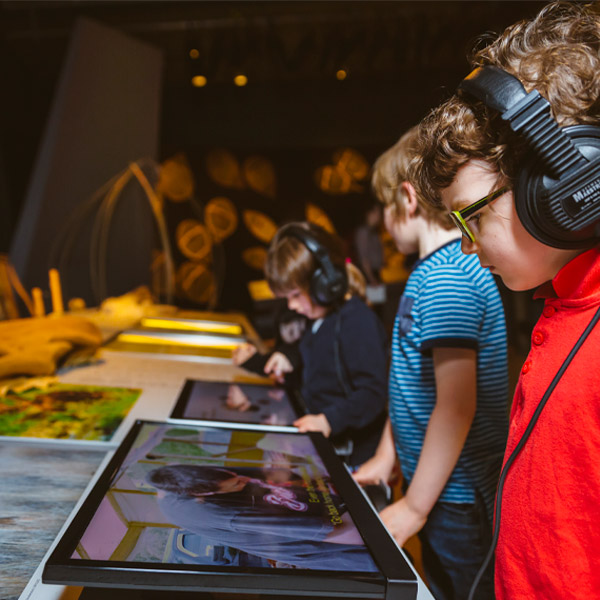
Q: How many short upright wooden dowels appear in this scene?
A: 2